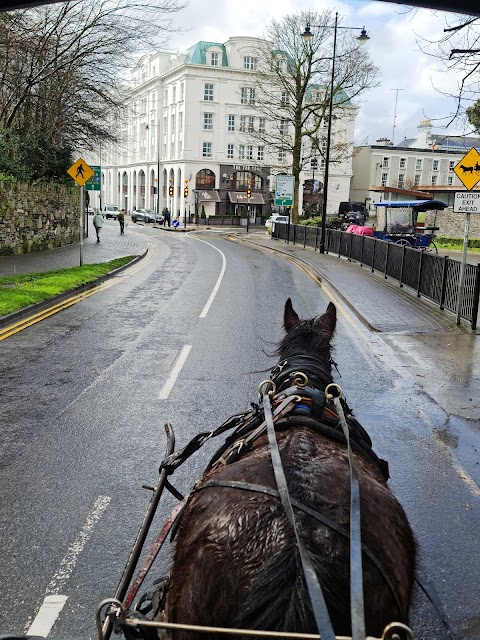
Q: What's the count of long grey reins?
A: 2